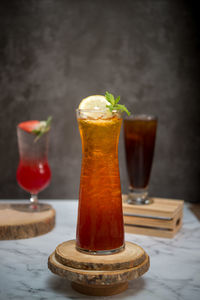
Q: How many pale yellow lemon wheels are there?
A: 1